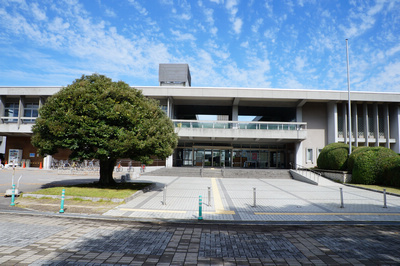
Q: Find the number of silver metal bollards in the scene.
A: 5